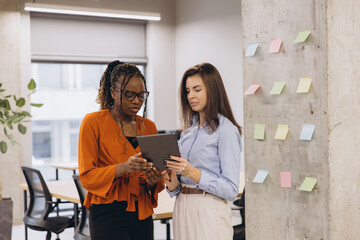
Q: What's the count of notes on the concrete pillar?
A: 12